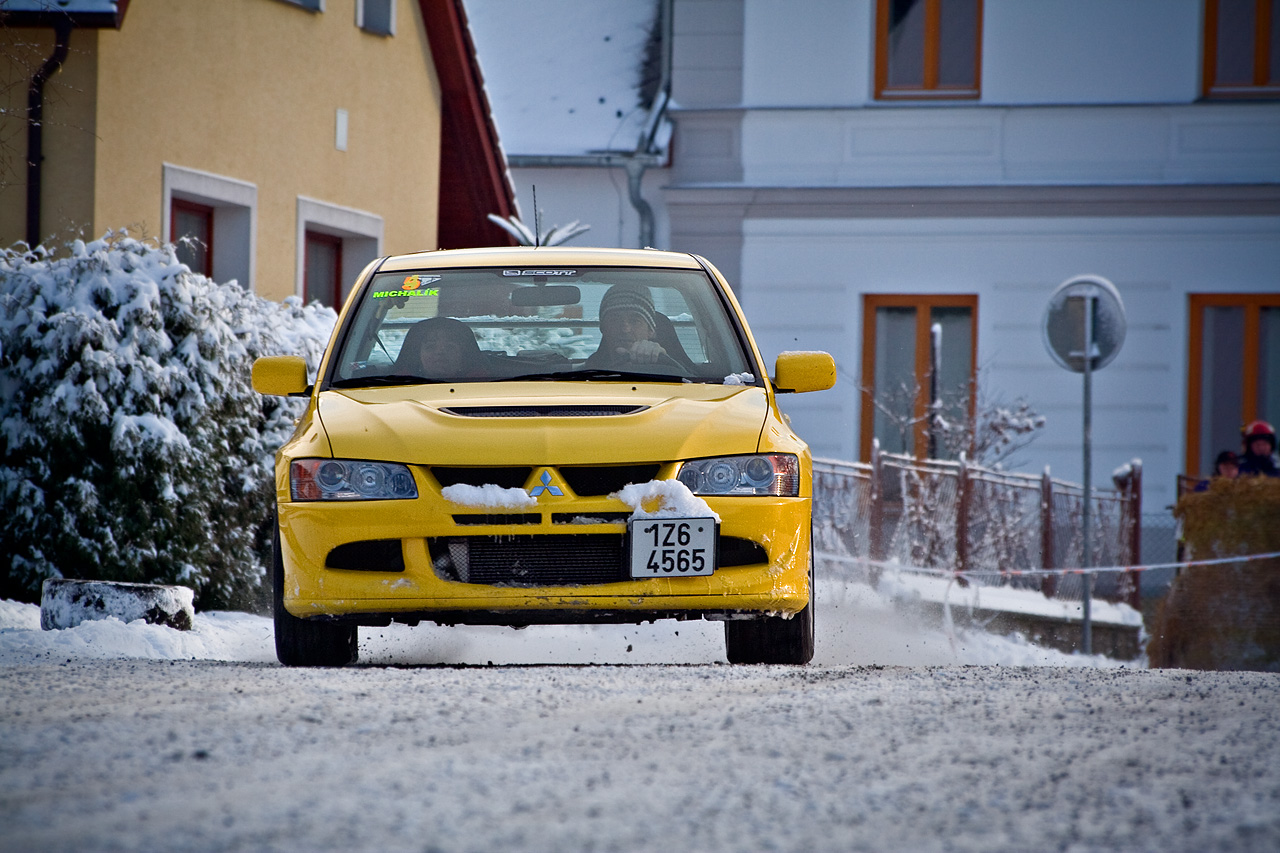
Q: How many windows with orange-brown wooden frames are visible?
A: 4